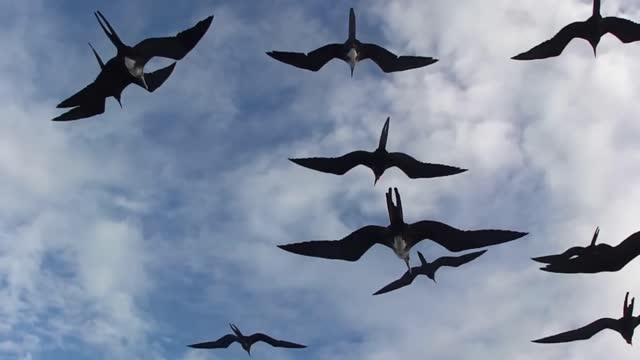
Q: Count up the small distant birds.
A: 2